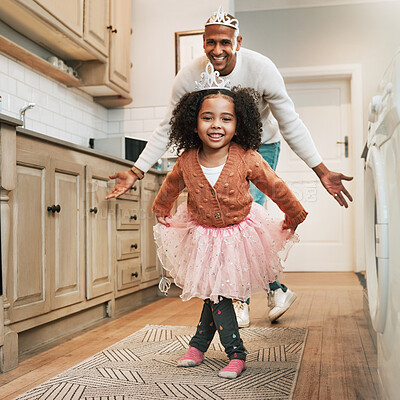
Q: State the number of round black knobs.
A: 9